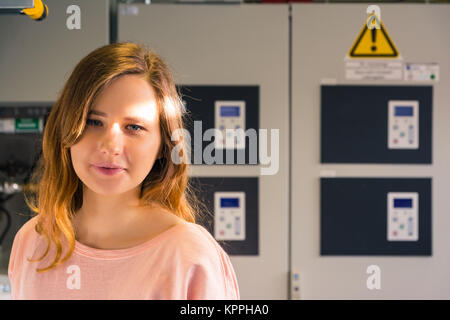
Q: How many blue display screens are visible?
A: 4